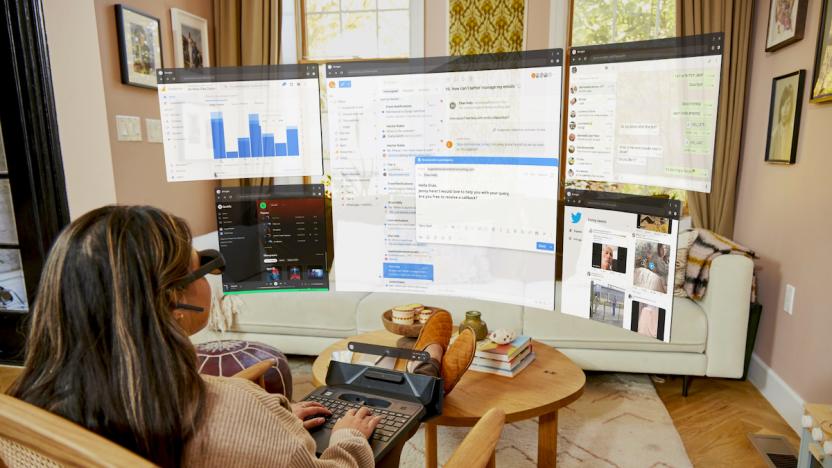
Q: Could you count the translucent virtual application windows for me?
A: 5